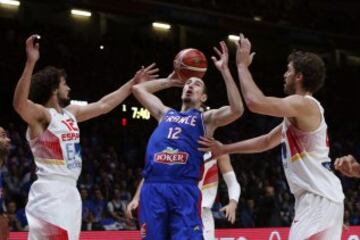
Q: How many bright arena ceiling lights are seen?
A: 4